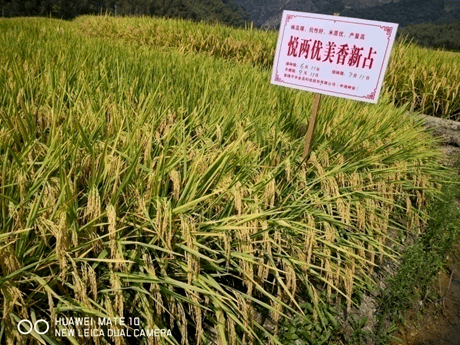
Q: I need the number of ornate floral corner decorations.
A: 4